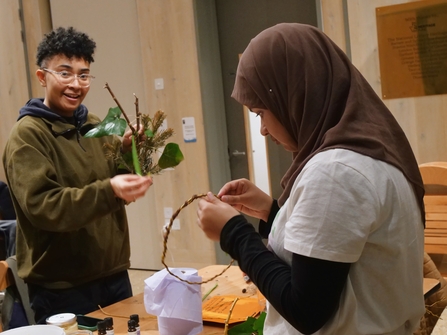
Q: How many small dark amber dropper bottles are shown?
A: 4